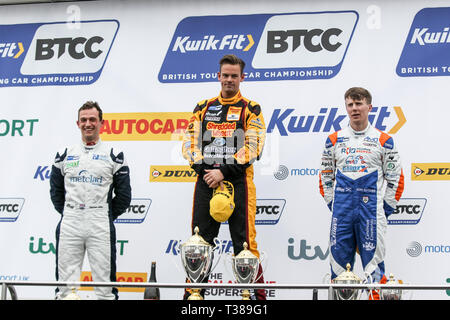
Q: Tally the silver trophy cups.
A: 4